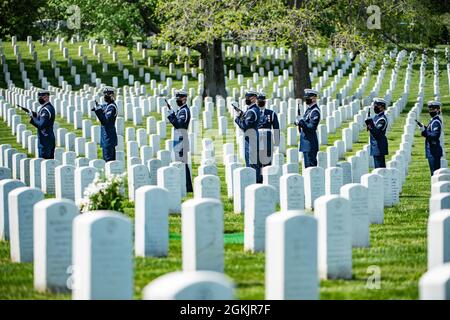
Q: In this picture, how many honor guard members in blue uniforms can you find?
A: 8